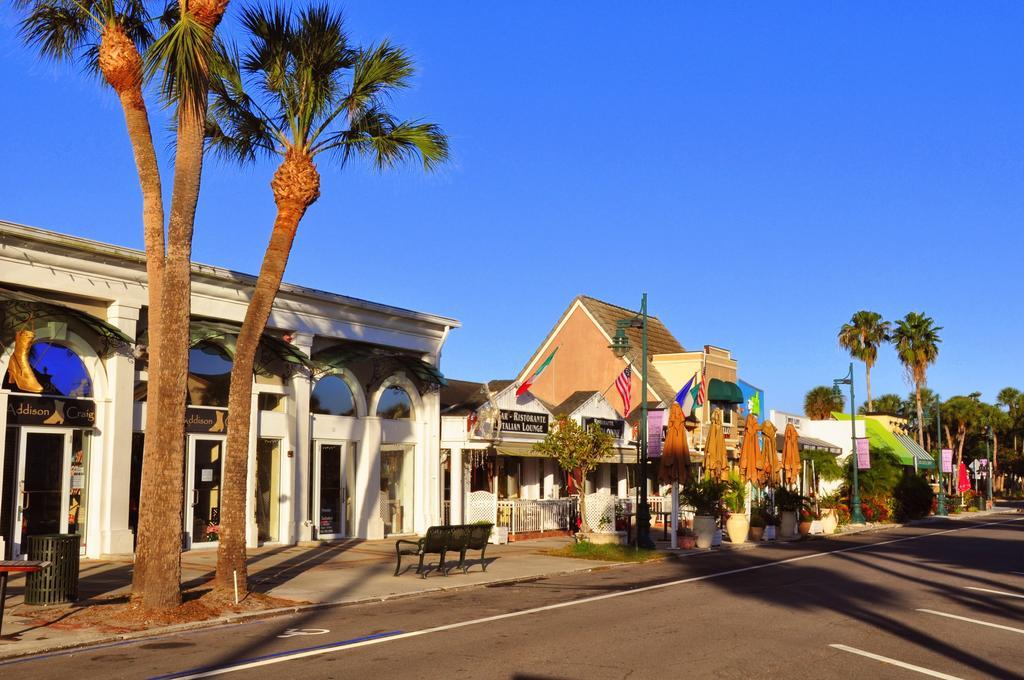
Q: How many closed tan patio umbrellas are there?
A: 5